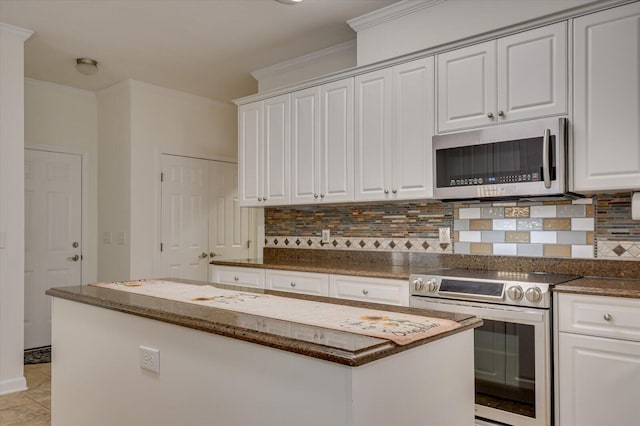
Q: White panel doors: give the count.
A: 3